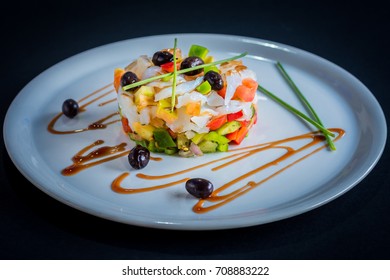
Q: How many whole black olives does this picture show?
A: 7